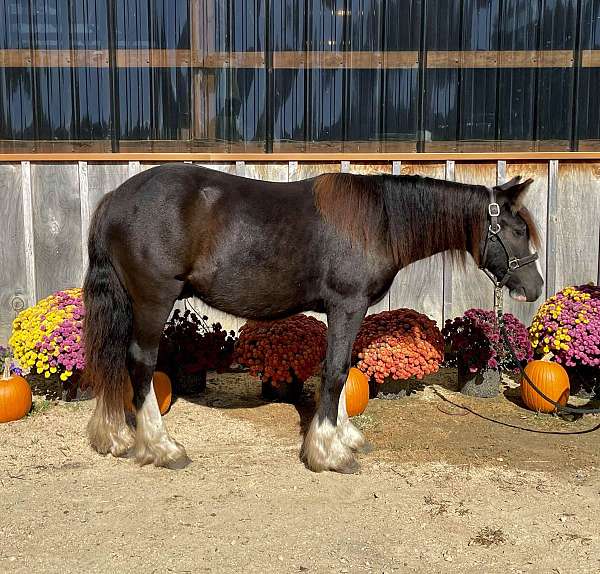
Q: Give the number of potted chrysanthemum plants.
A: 6